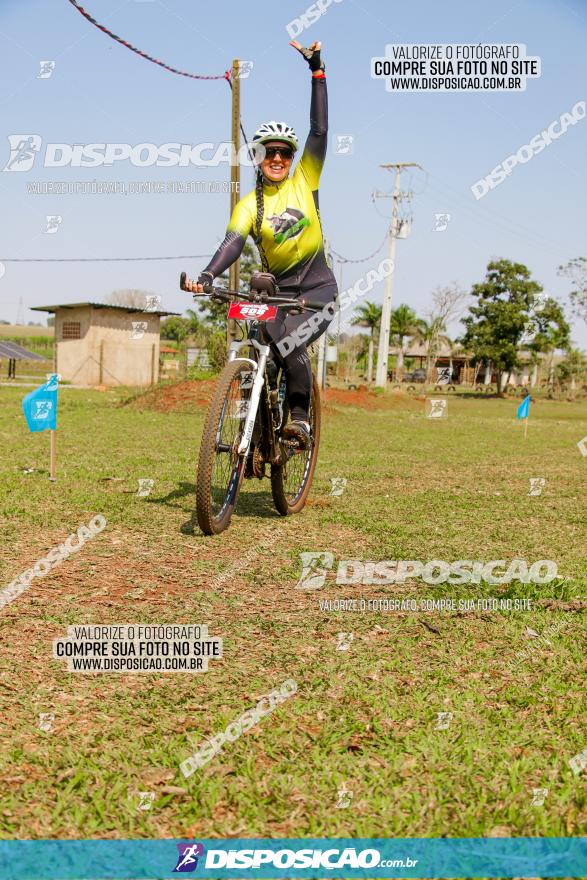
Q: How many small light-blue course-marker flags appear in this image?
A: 2